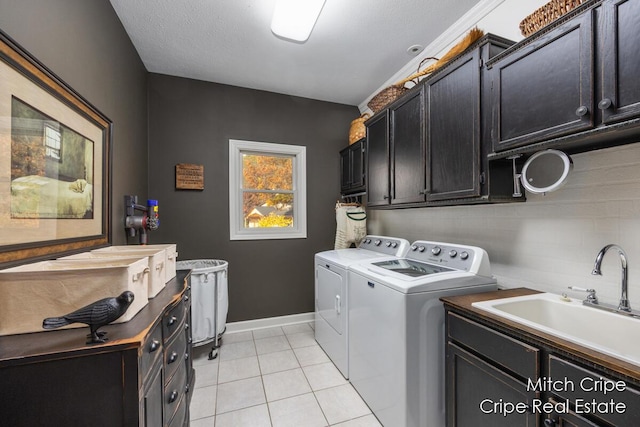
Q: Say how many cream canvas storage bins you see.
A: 3